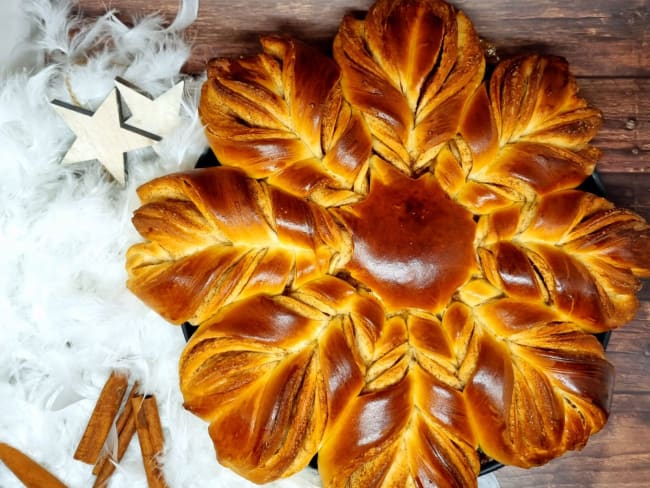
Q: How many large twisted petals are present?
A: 8